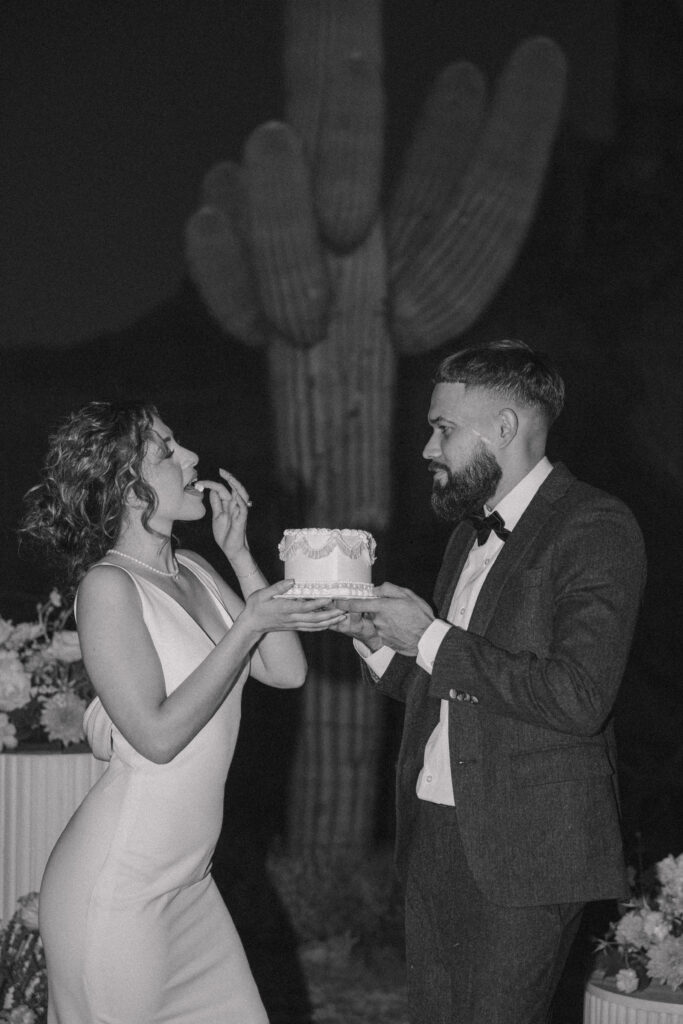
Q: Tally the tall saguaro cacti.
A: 1